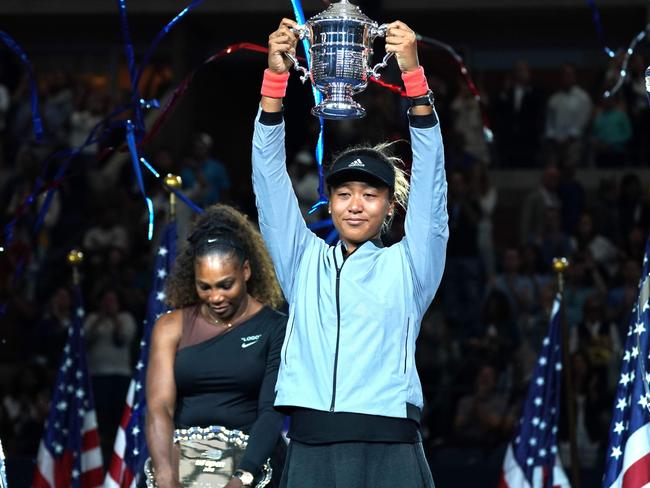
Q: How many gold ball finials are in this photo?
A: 3